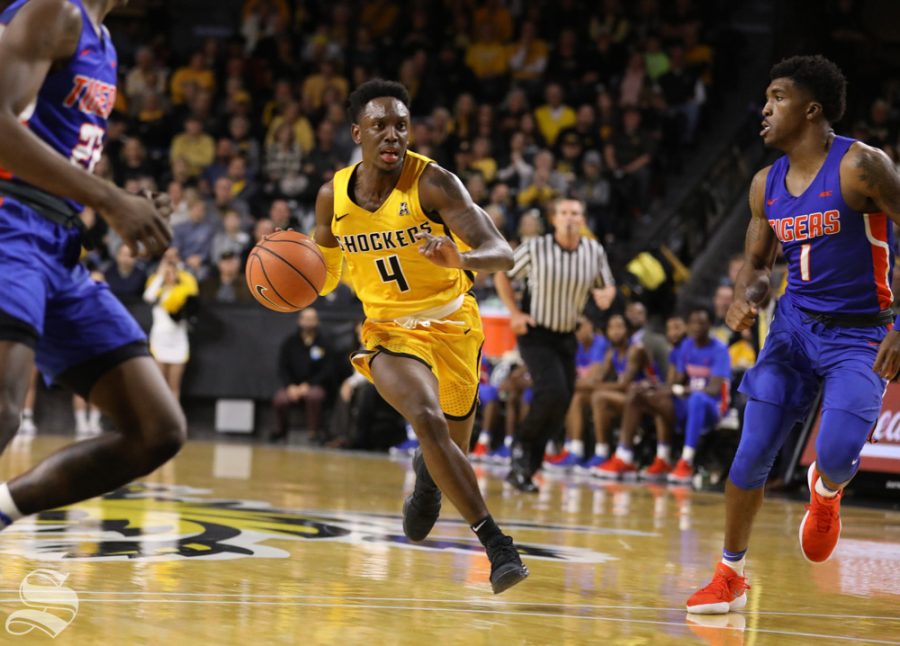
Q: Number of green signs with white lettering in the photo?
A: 0